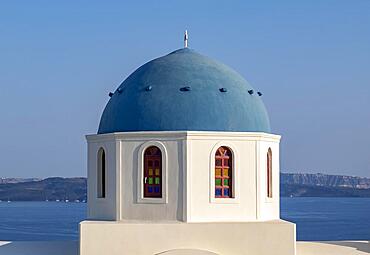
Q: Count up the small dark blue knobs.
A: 7